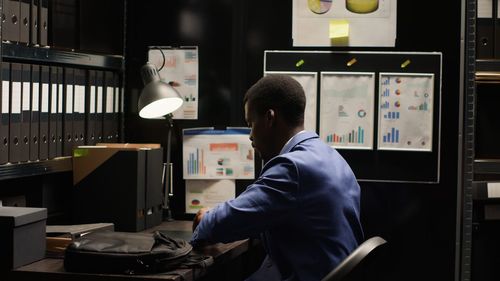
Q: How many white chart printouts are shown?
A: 7